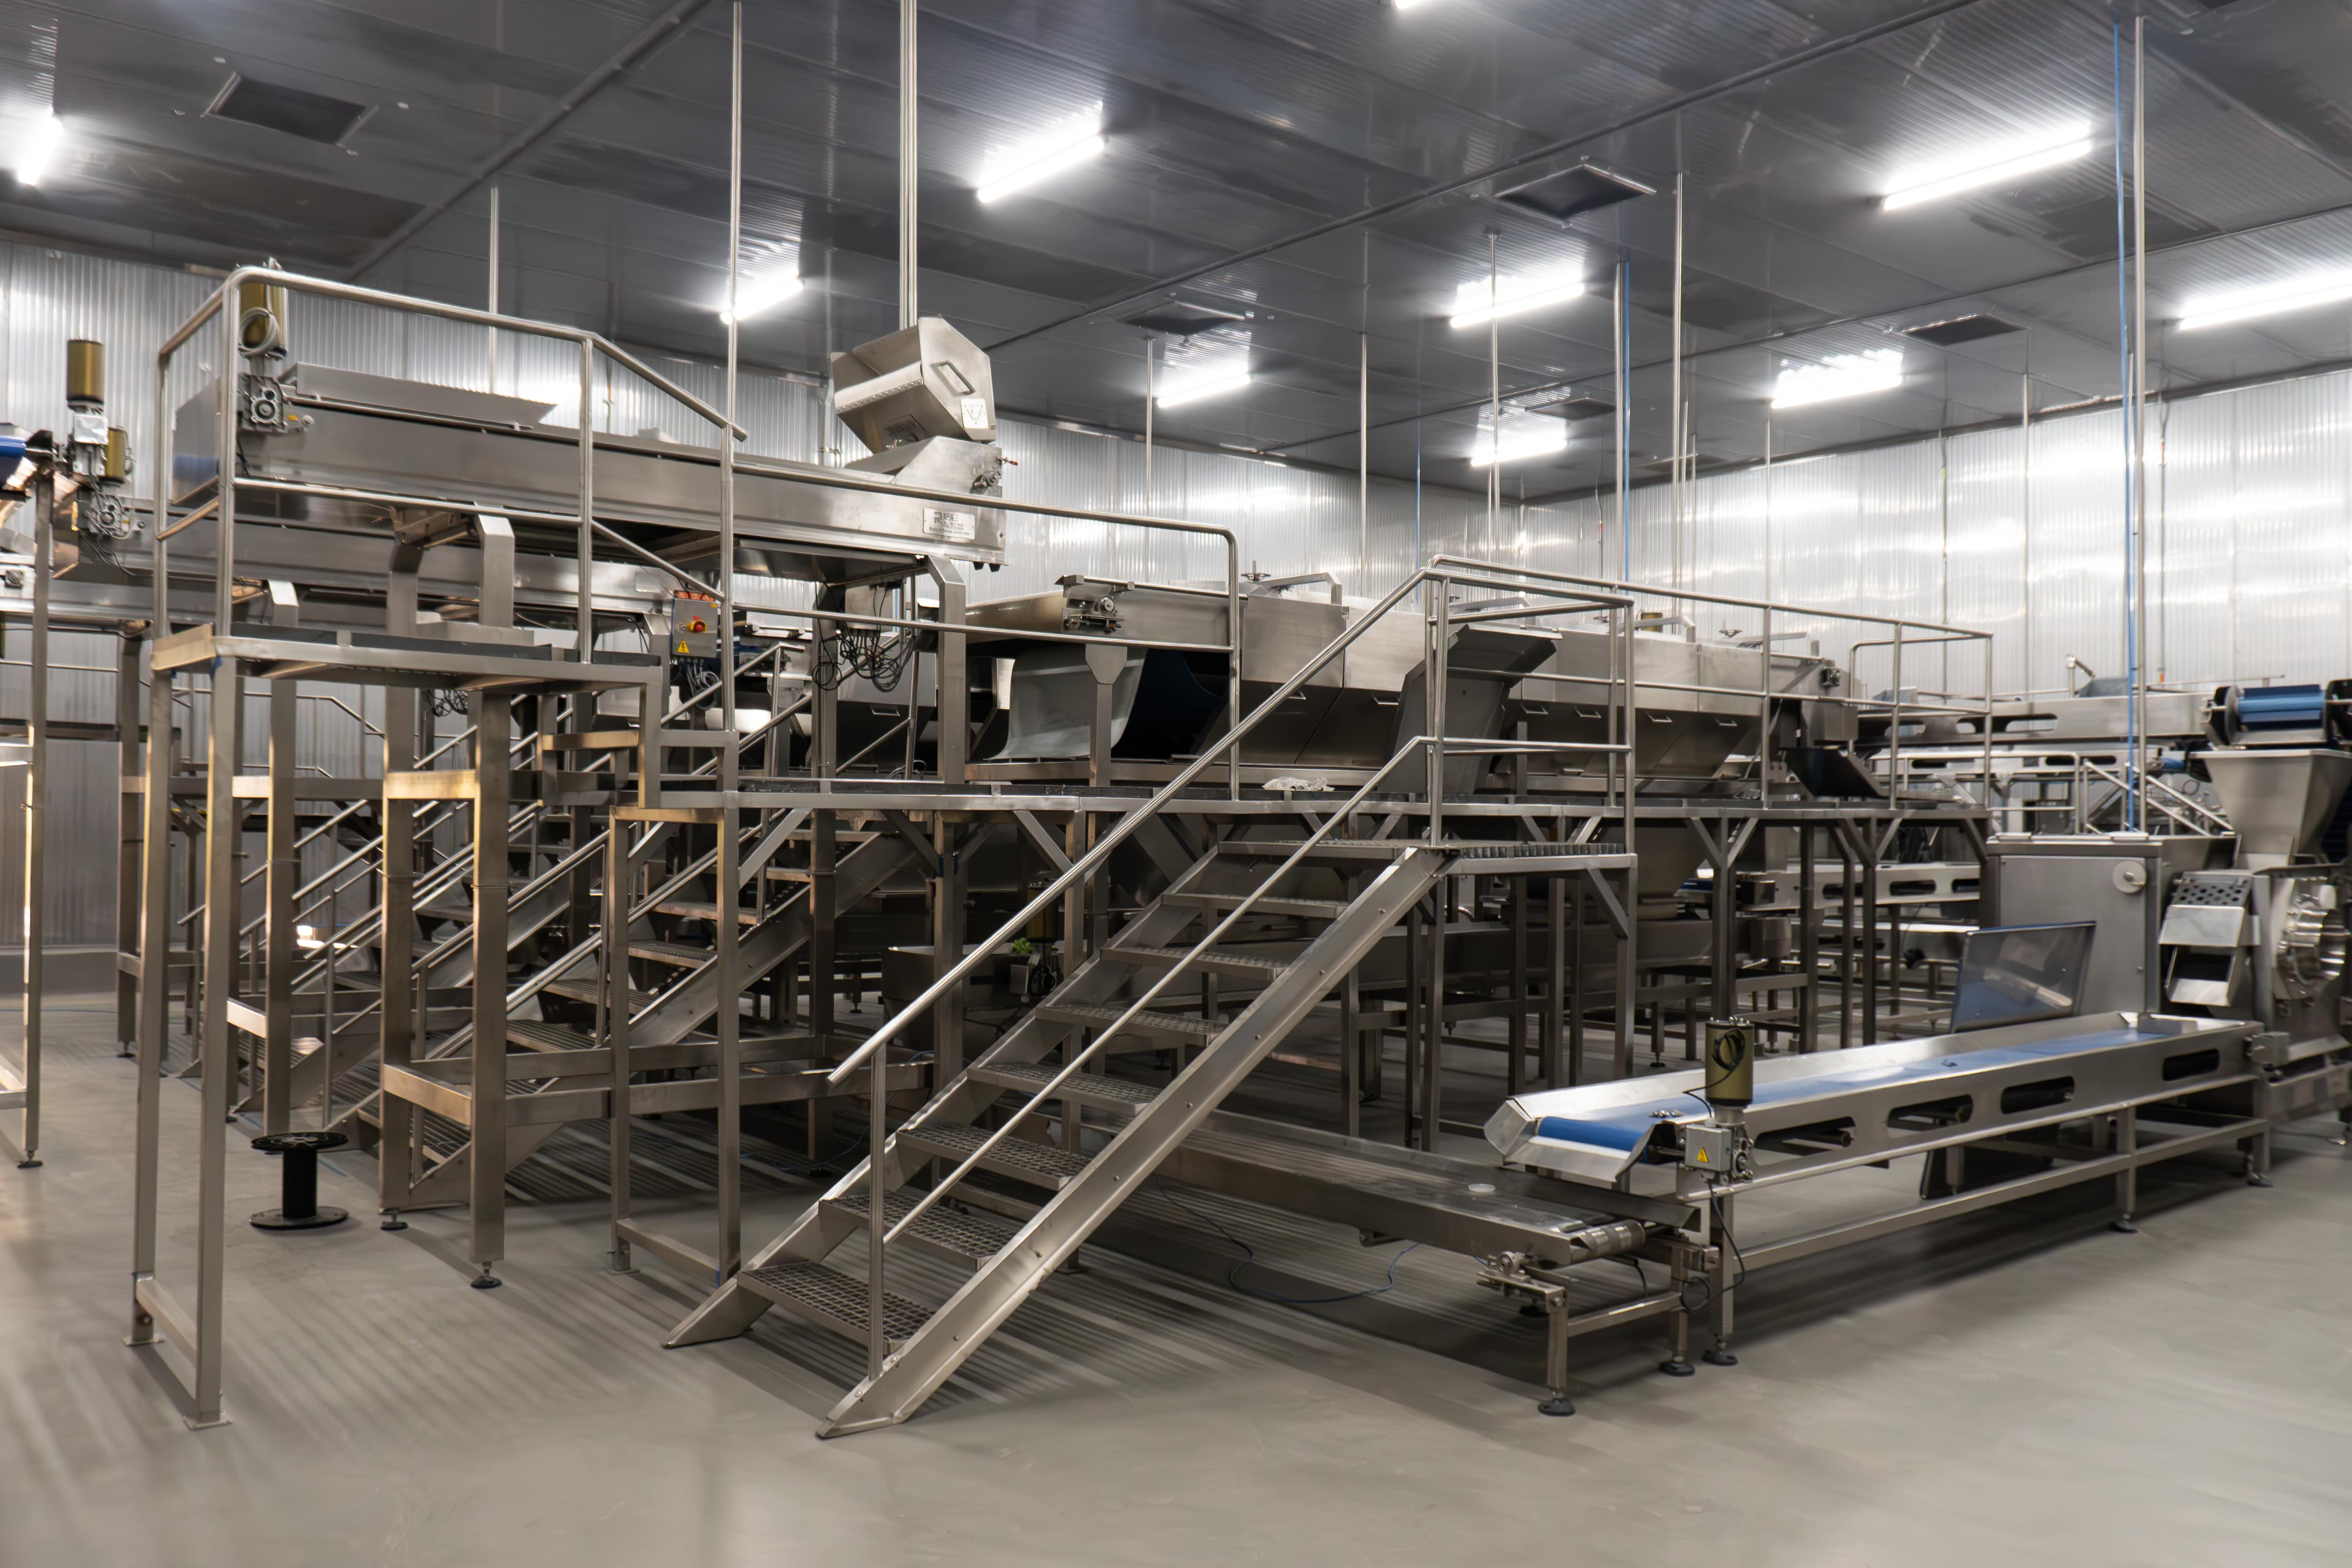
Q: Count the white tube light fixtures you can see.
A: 10